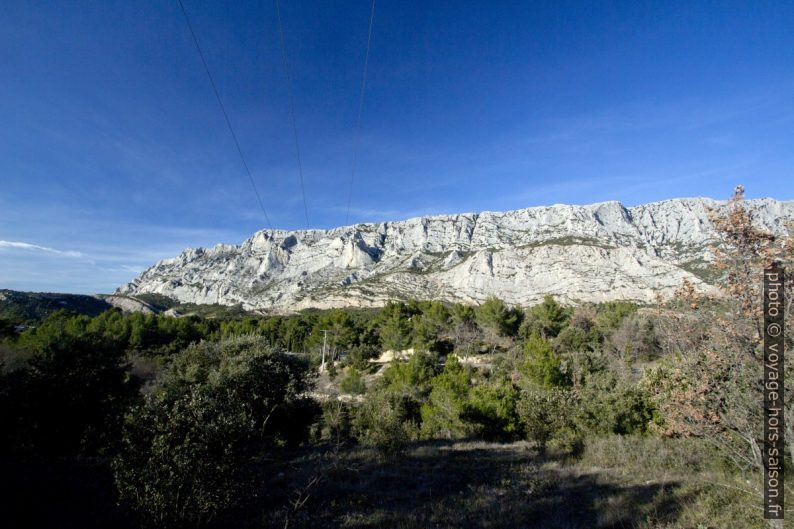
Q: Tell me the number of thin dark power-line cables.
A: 3